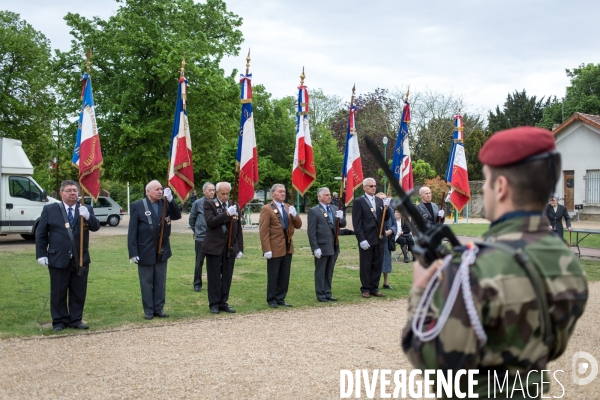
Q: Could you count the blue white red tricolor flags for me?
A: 7